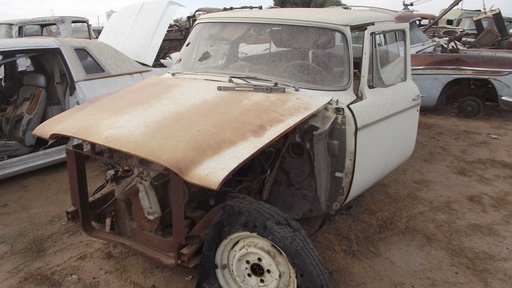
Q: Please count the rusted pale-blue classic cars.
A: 1